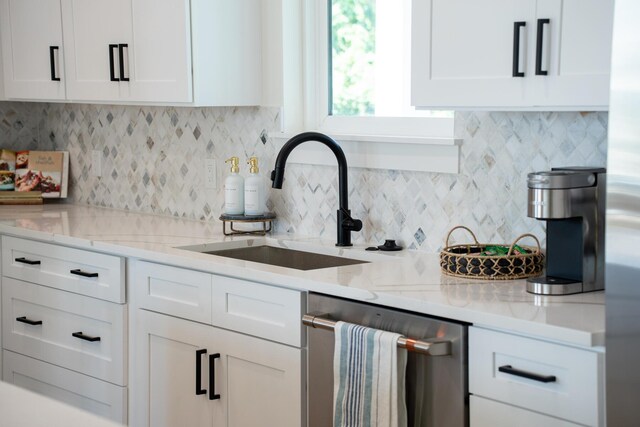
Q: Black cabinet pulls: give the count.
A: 12